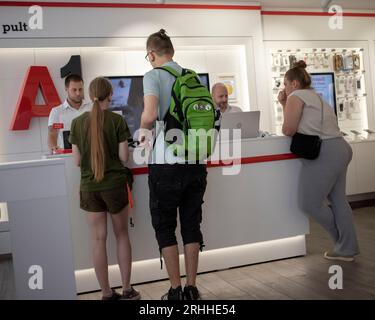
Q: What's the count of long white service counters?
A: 1